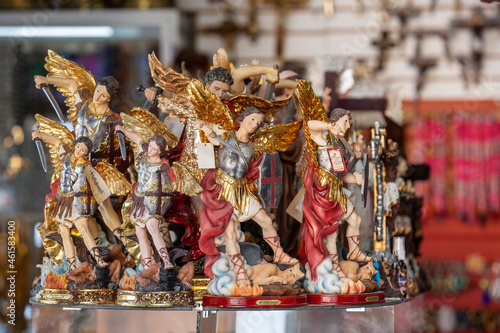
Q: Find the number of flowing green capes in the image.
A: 0